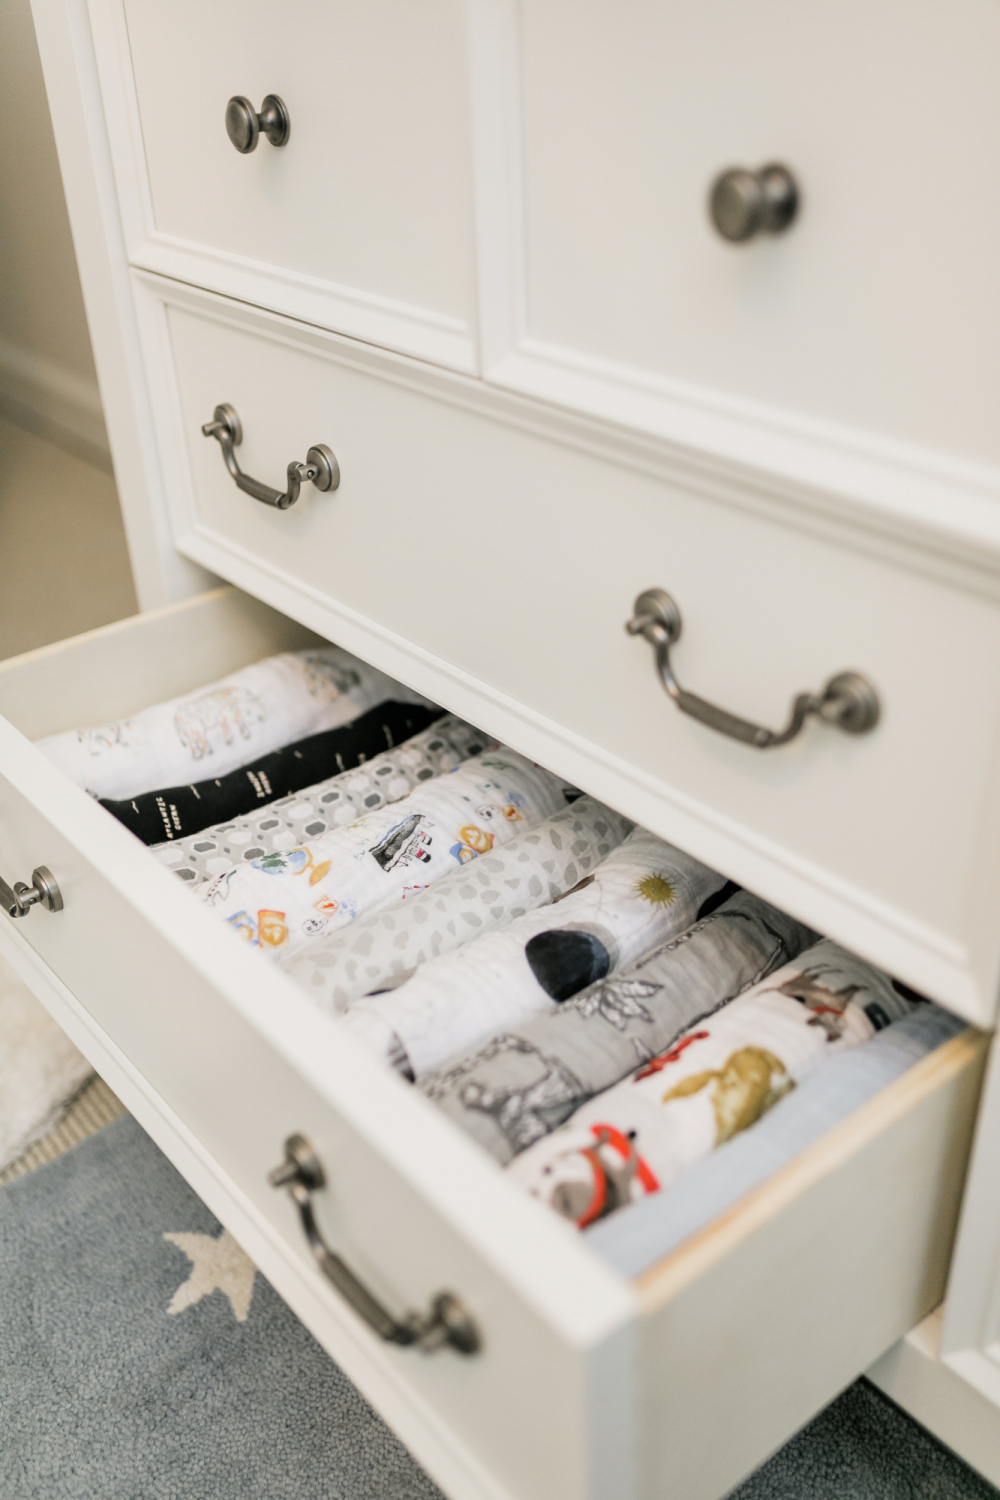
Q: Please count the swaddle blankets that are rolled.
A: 9